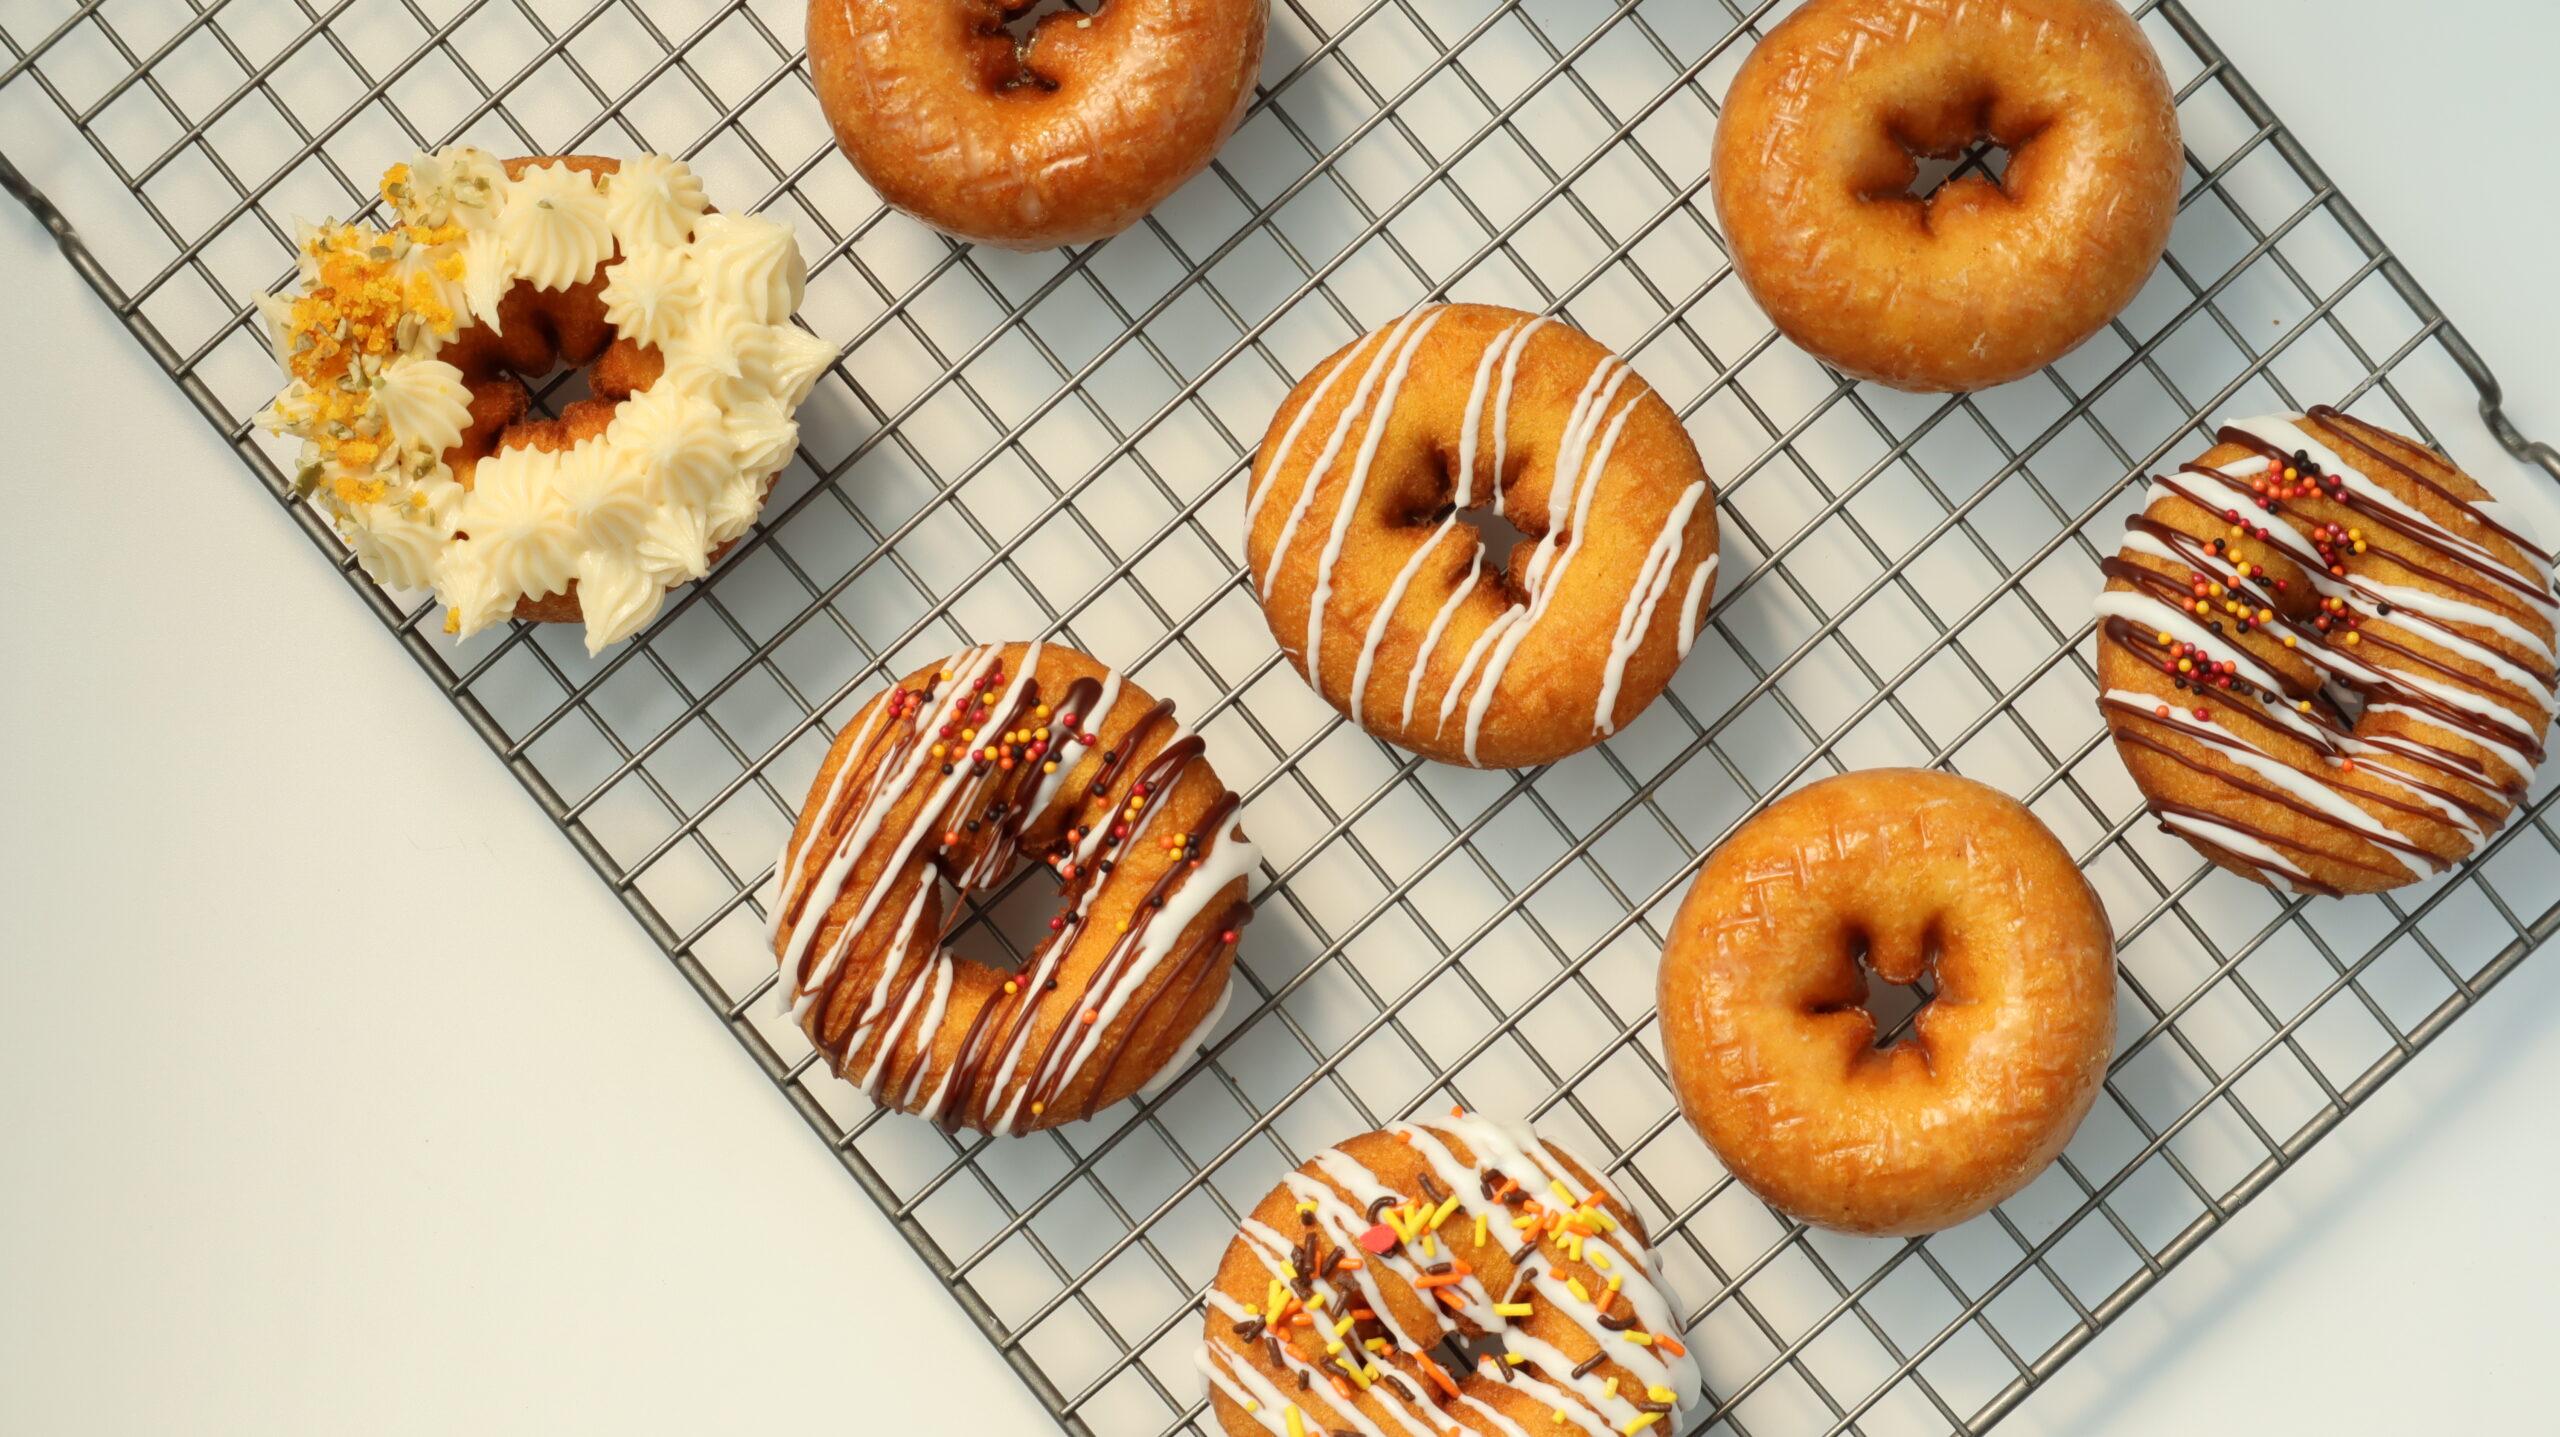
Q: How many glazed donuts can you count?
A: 3